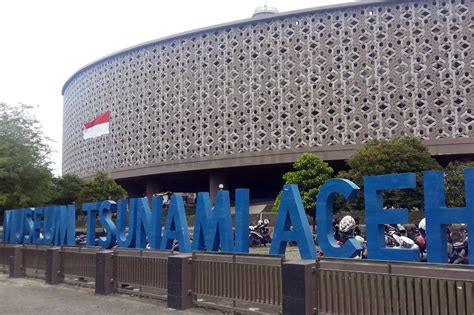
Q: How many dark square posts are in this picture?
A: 5